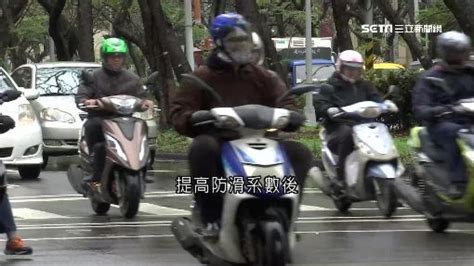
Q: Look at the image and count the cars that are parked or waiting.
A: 2